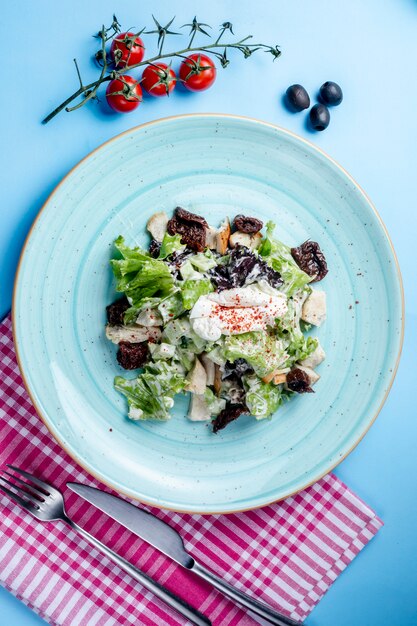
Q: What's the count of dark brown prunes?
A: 7